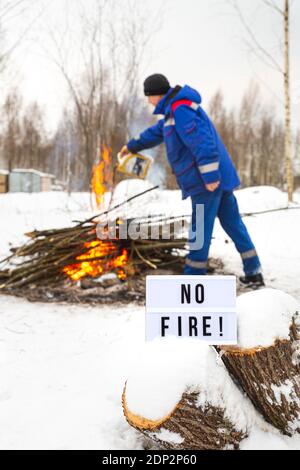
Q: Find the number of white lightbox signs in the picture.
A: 1